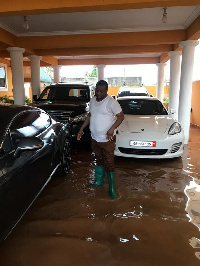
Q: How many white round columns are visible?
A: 7